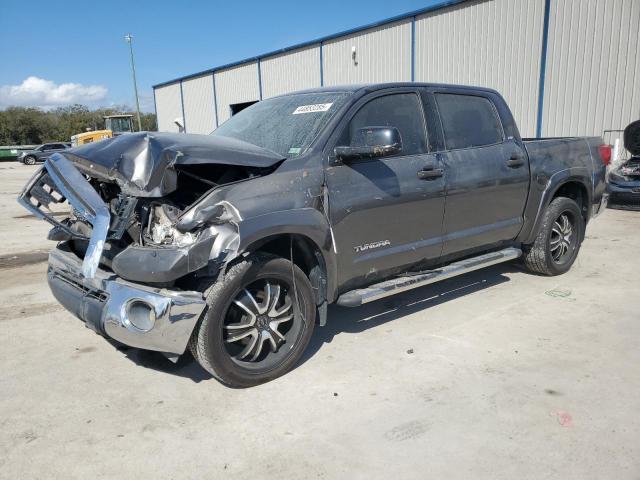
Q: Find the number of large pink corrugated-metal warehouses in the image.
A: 0